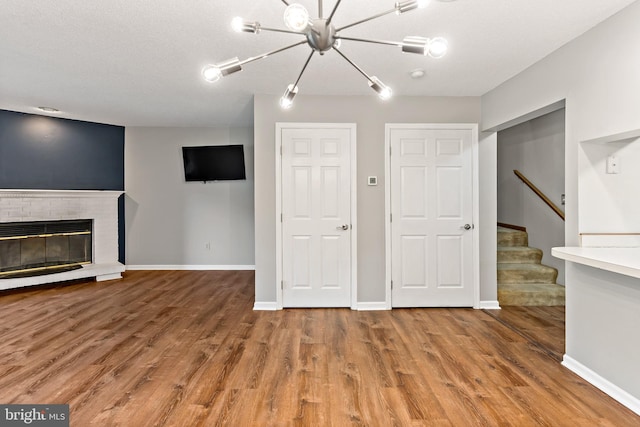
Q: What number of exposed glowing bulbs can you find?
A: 7